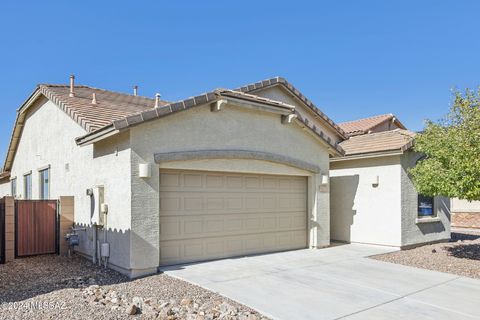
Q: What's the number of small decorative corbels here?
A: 2